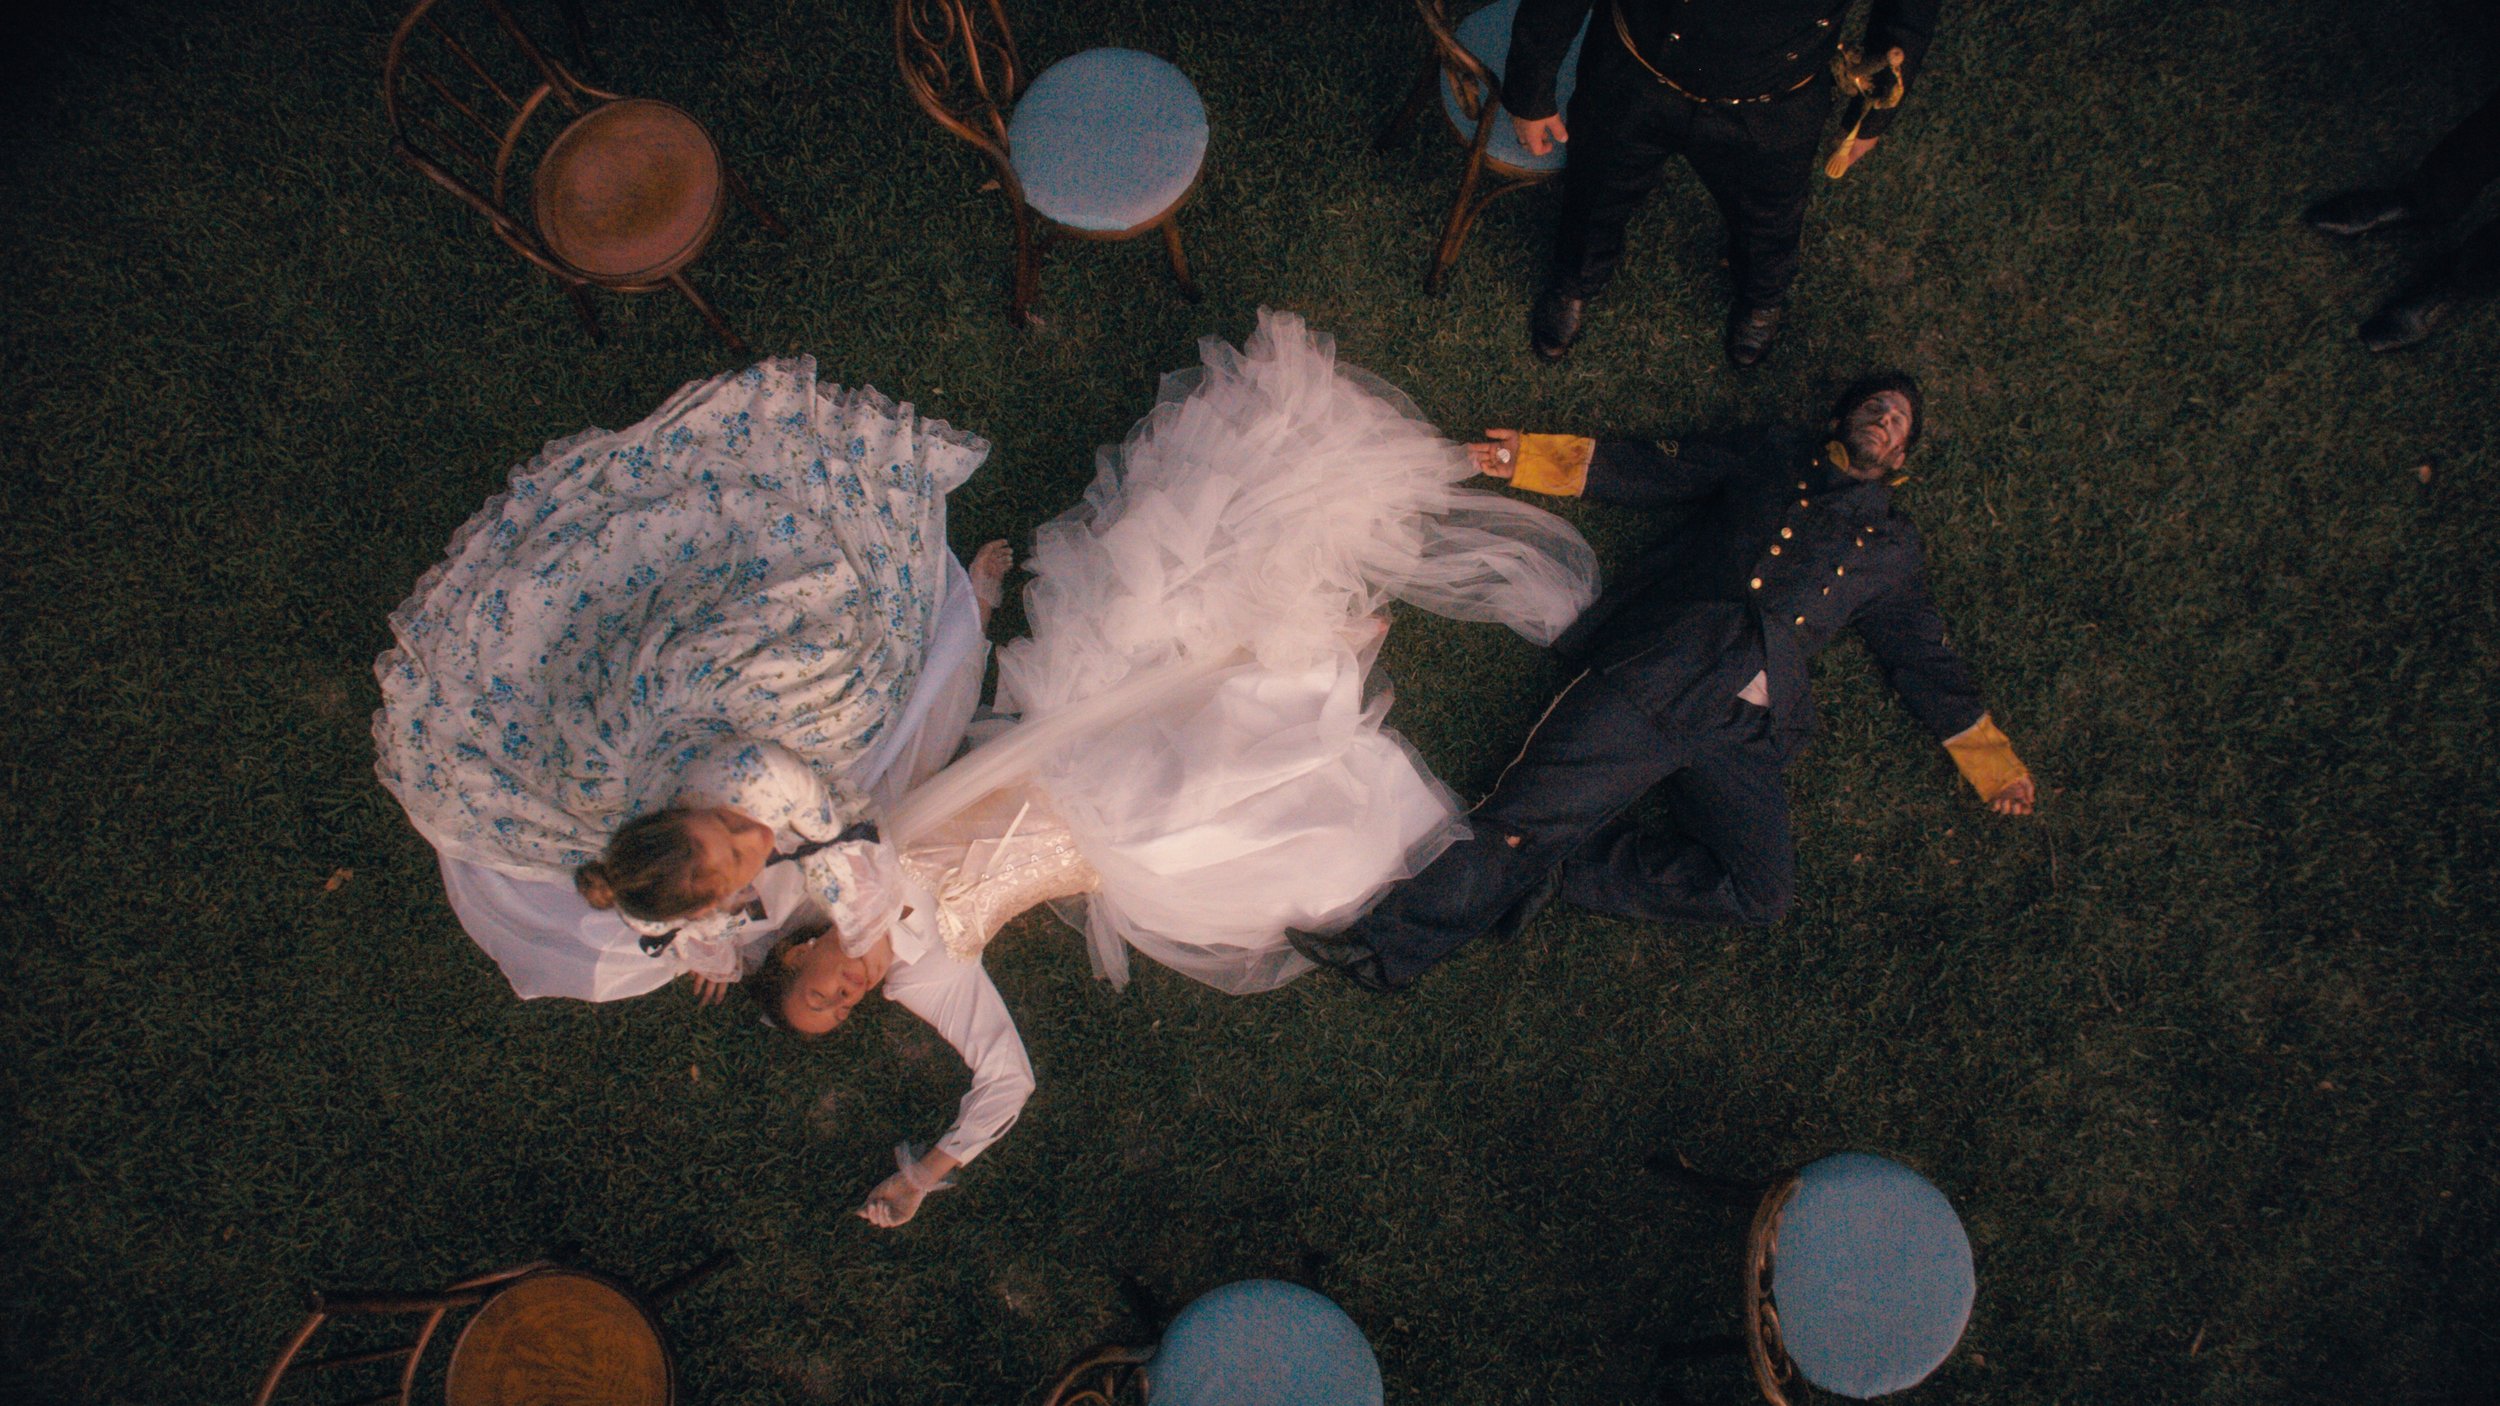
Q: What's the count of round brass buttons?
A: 11